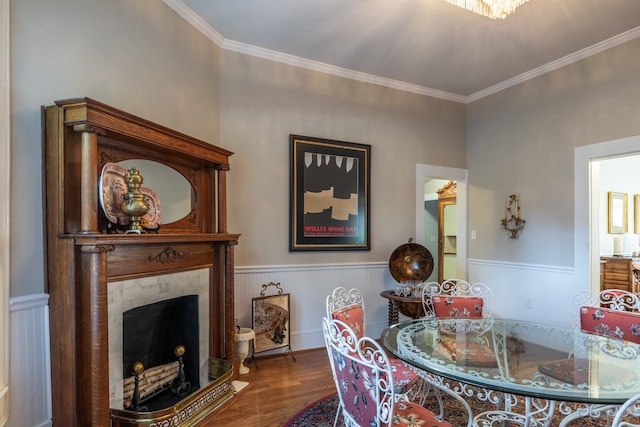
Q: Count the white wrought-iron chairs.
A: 5